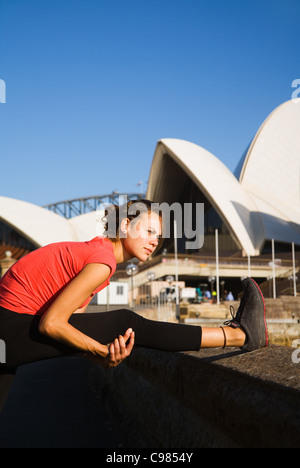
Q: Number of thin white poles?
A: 5